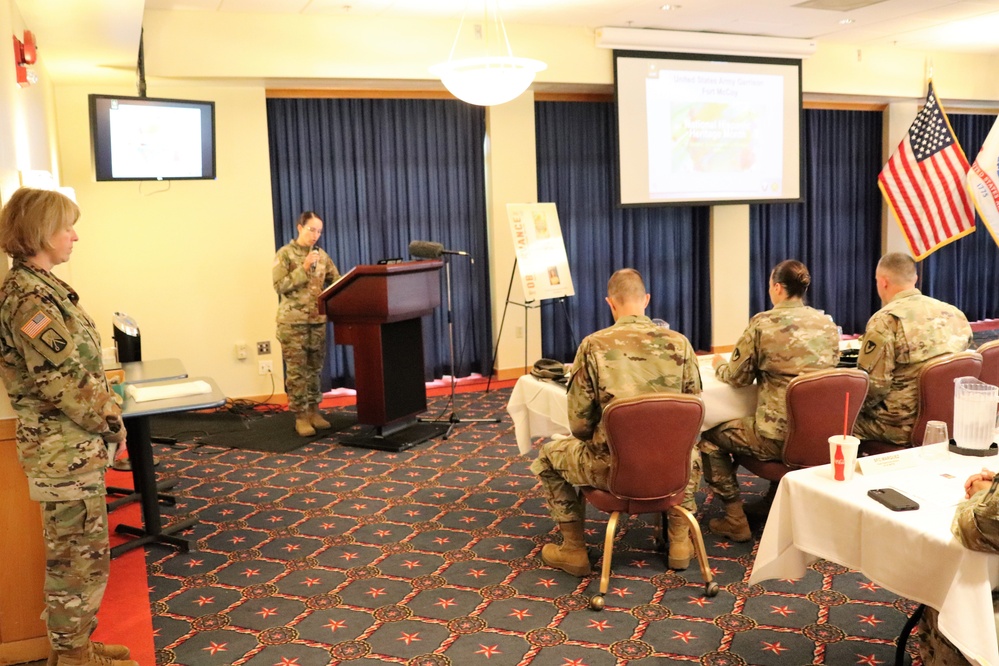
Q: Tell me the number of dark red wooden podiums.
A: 1